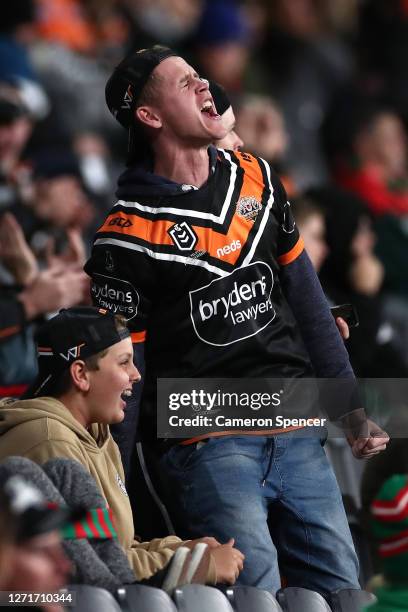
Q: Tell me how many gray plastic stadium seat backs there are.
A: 6